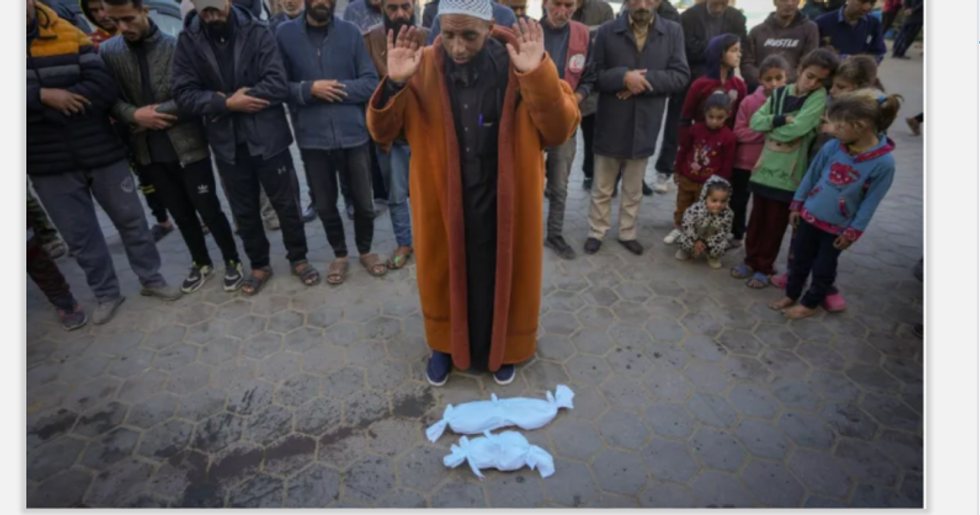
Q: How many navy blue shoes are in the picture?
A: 2